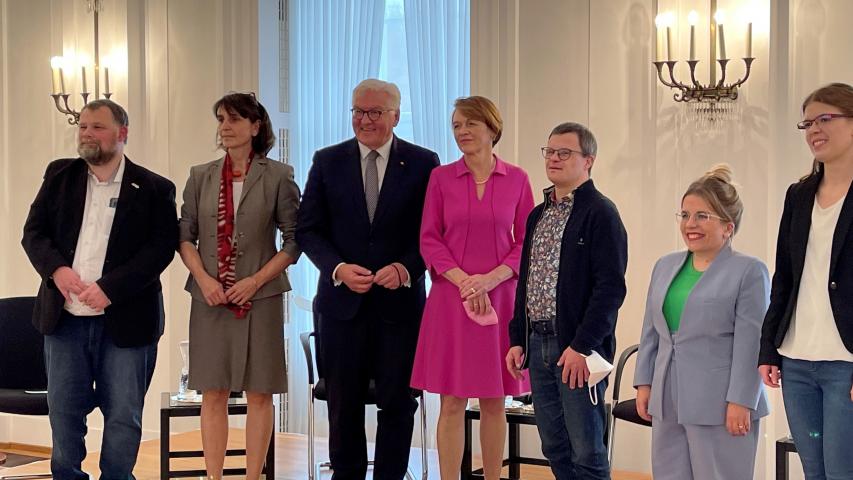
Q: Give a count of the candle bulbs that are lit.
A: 9